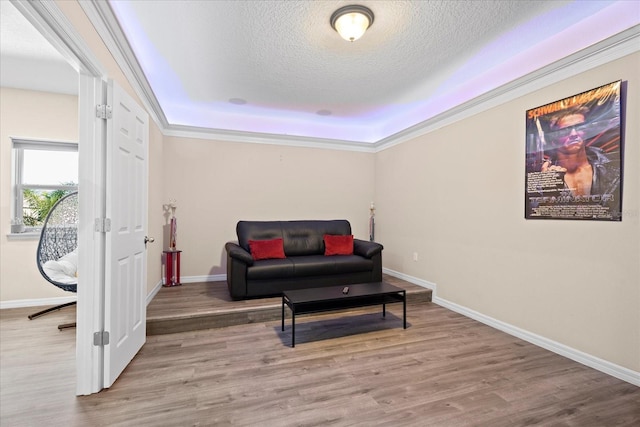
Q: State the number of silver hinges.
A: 3